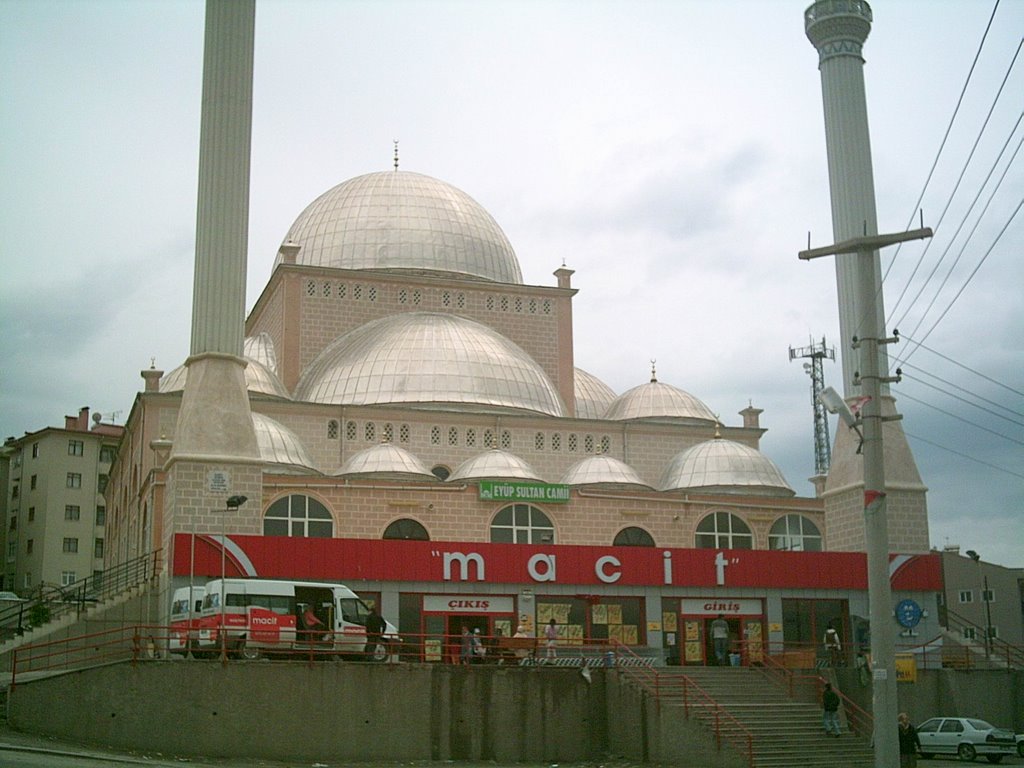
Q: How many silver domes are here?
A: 11